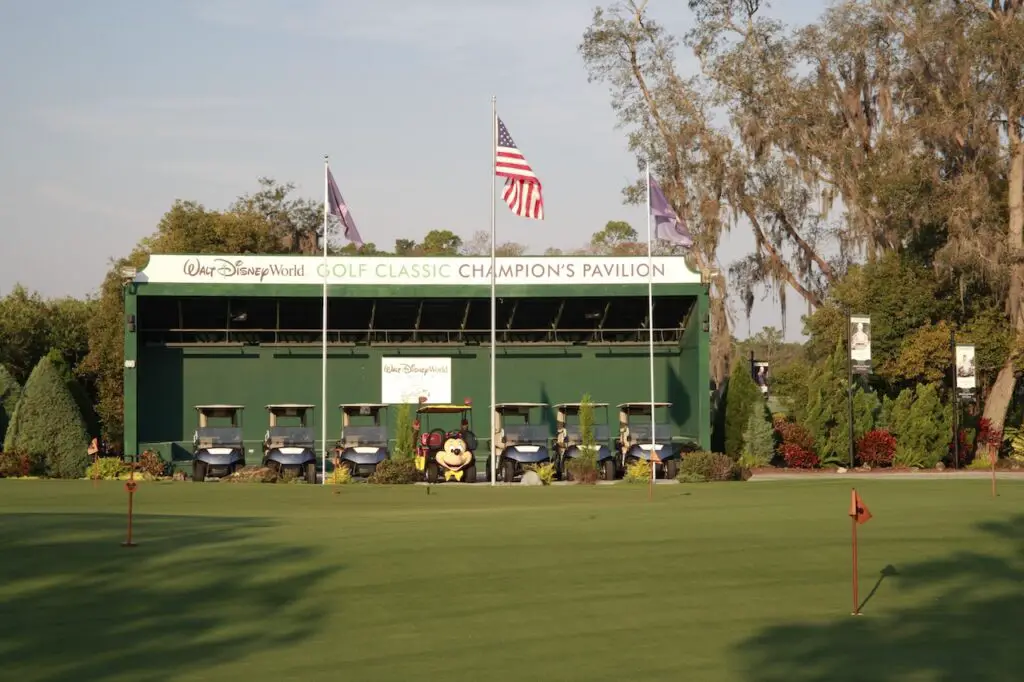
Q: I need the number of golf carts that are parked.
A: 7